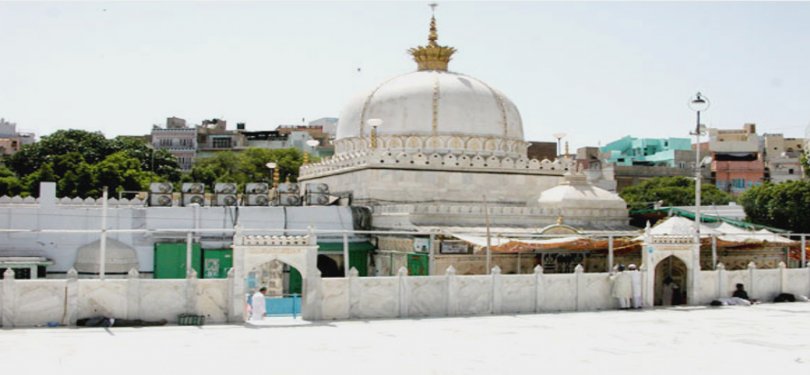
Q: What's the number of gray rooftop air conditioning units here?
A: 12